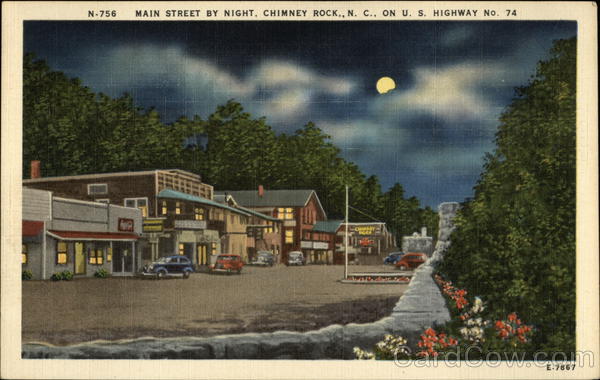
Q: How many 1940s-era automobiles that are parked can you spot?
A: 6